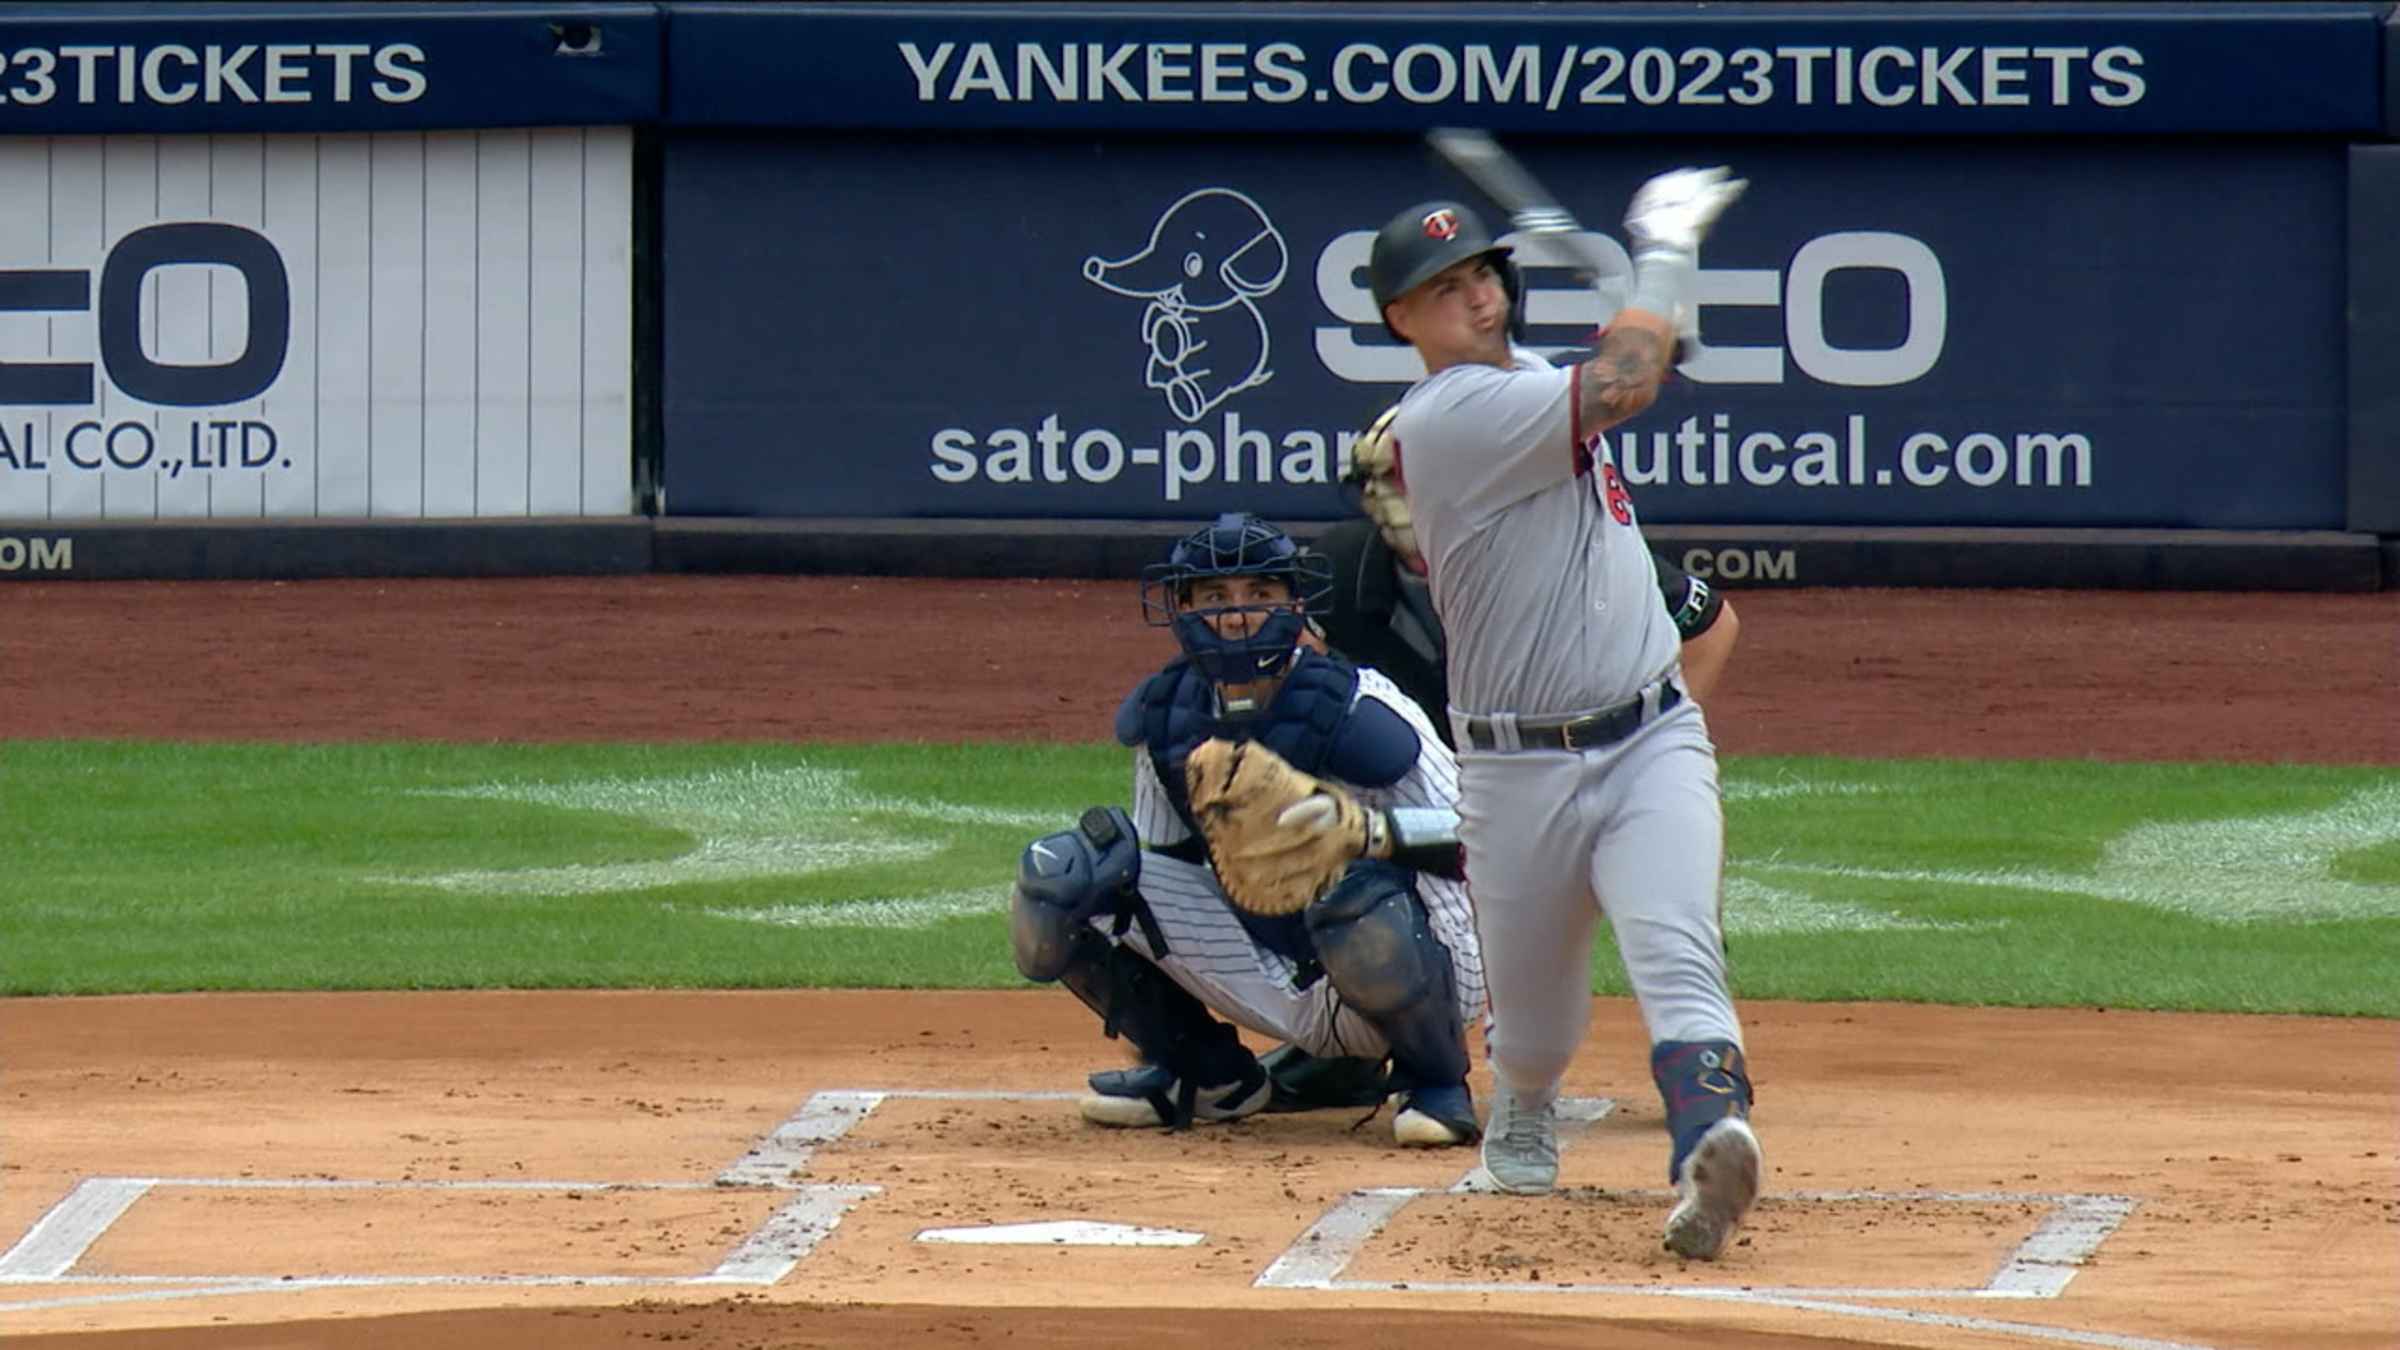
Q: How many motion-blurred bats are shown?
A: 1